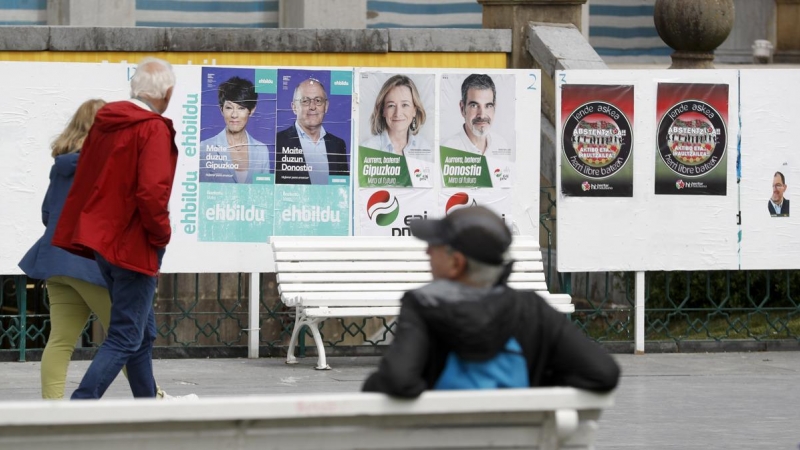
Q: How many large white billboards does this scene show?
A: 2